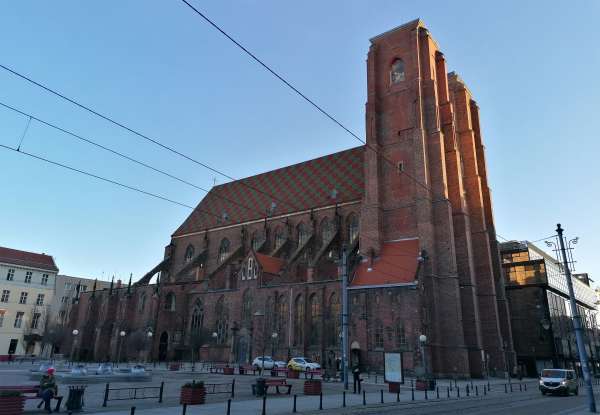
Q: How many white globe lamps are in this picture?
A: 6